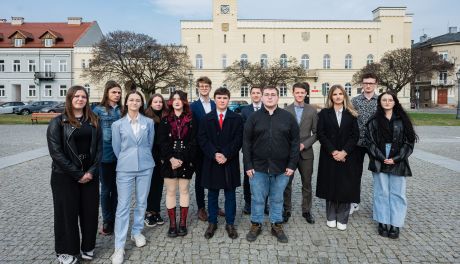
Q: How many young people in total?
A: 13